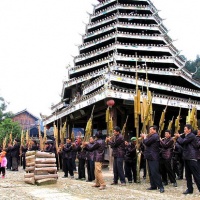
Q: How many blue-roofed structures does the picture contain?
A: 1